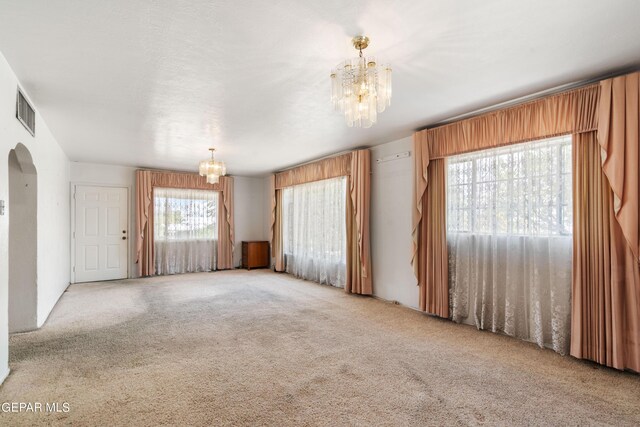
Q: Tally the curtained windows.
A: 3